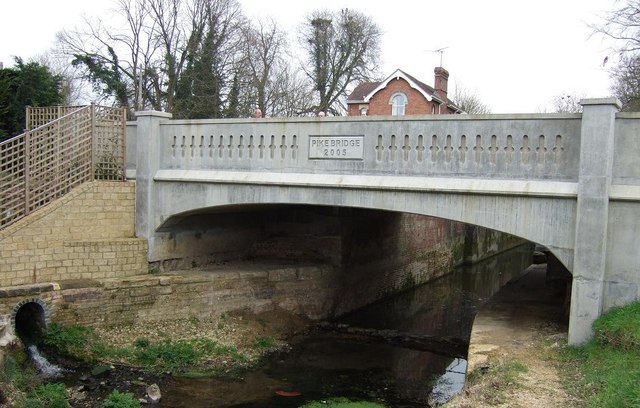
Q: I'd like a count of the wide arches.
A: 1